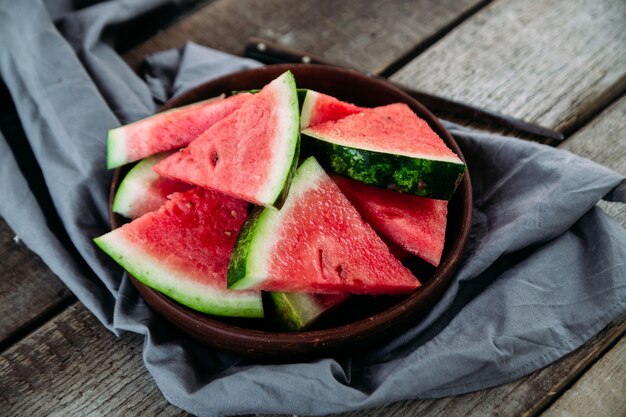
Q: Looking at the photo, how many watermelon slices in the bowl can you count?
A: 9